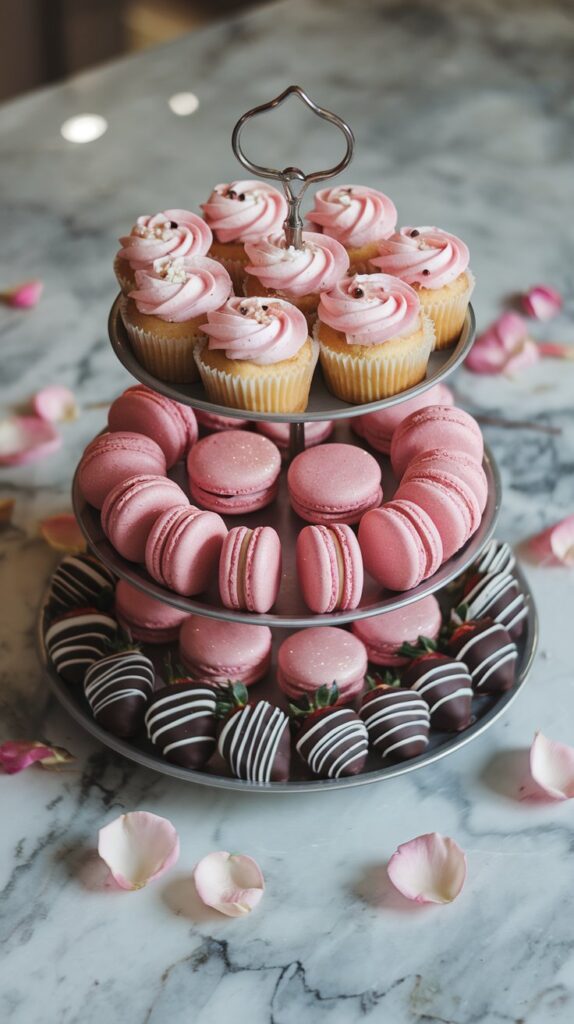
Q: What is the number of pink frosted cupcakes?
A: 8